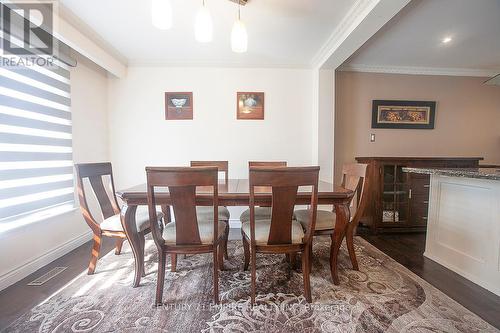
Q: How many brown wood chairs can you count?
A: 6